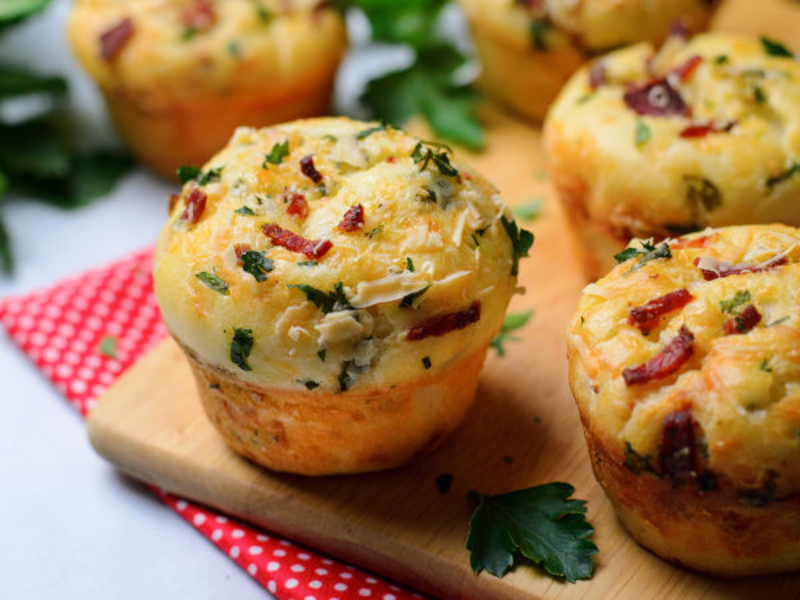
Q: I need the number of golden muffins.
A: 5